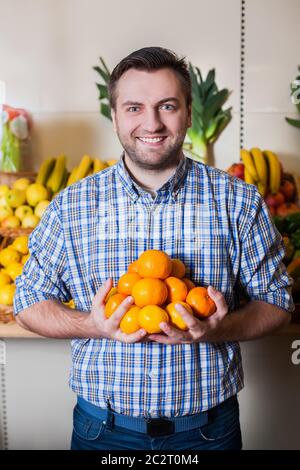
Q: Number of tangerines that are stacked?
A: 13